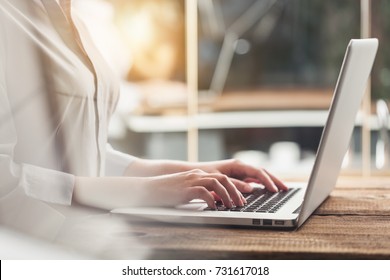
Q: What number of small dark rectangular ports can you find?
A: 3